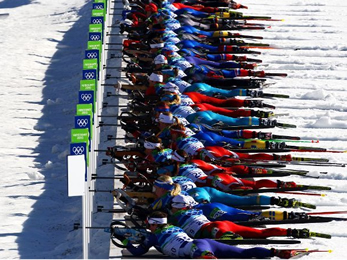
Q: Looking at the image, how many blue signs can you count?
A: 8